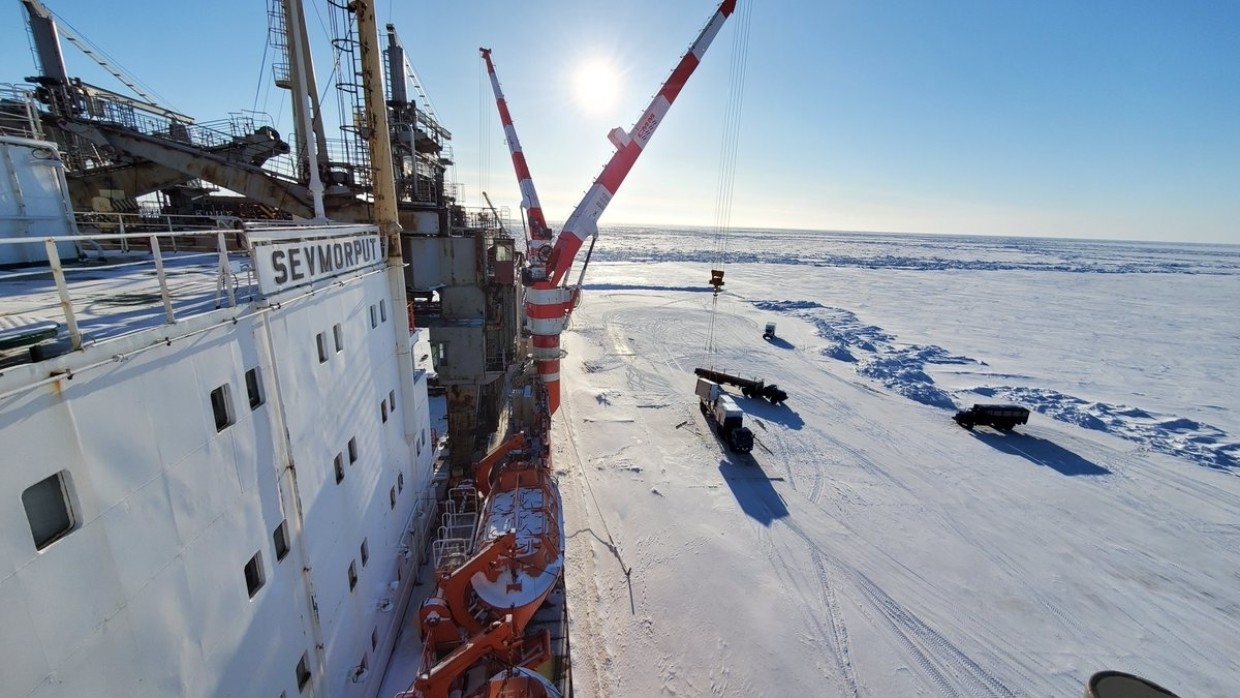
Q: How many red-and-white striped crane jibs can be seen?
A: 2